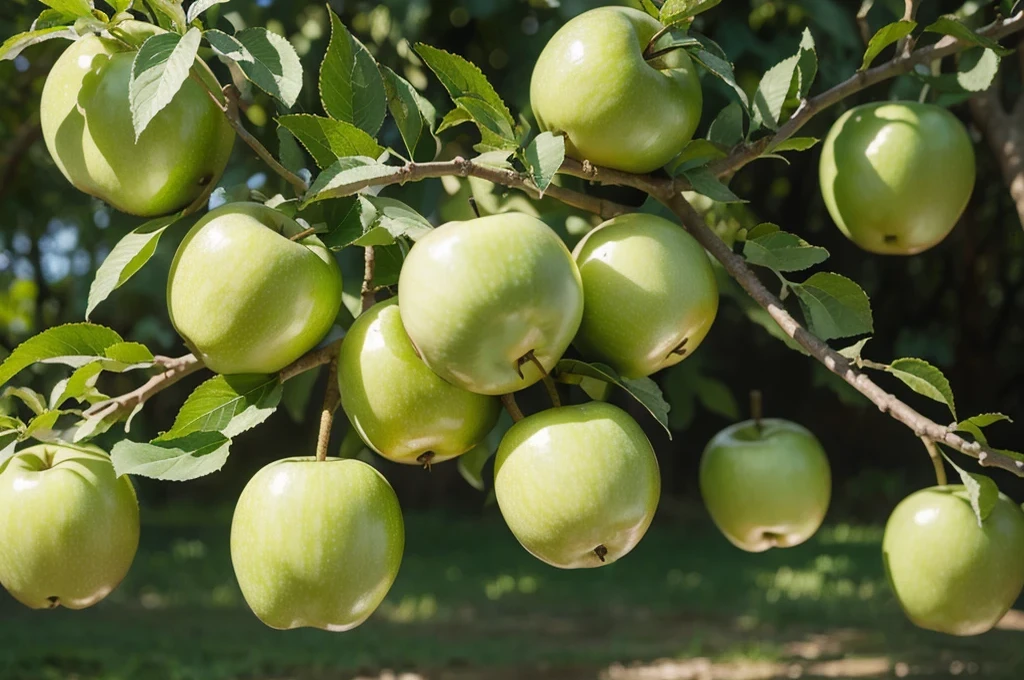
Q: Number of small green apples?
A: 12